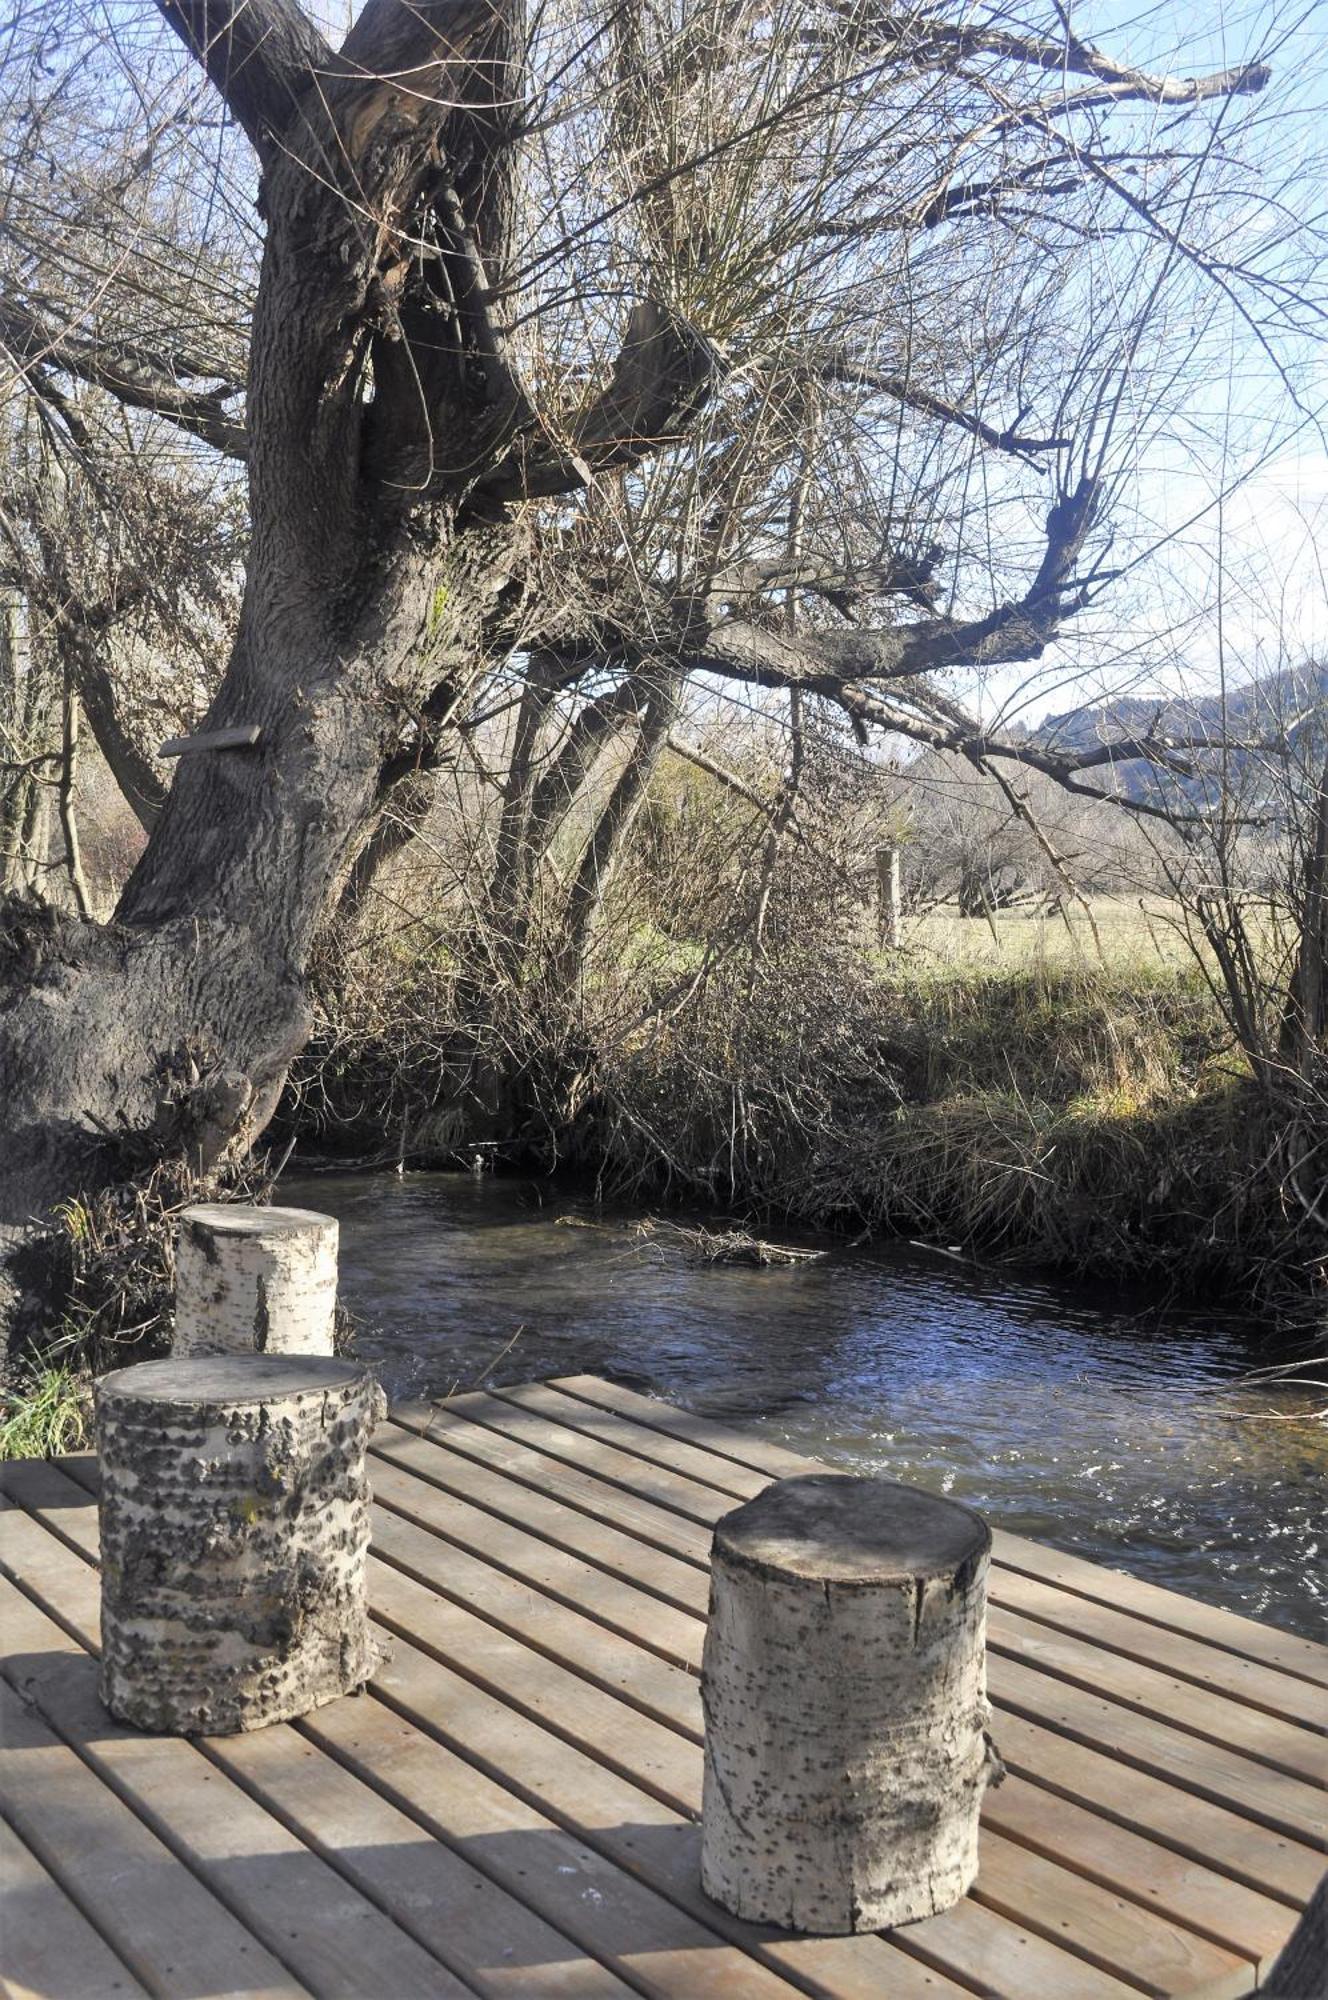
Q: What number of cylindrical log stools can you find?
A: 3